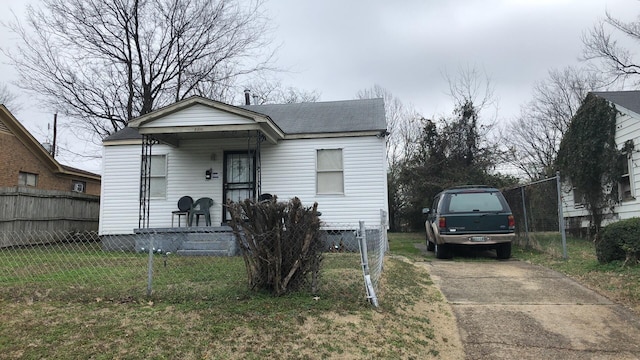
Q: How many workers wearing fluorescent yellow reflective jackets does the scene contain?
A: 0